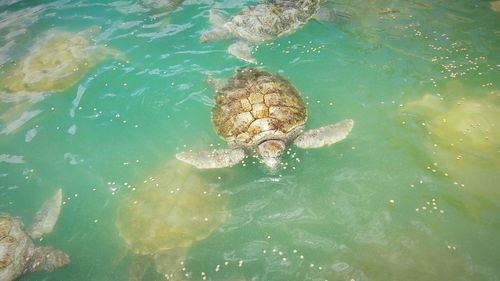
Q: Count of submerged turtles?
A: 3